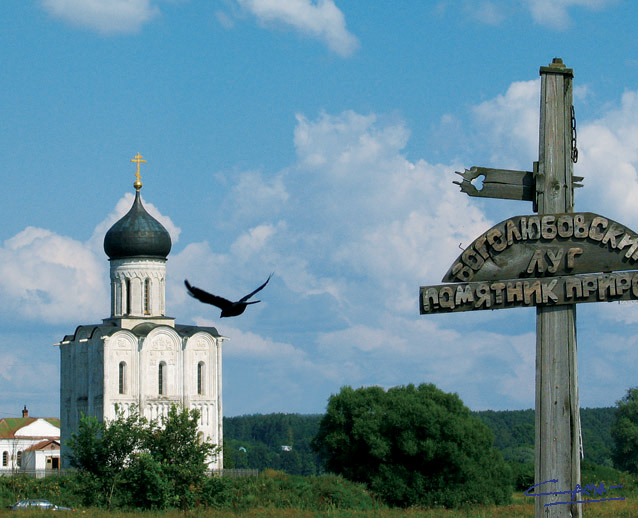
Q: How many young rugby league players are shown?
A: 0